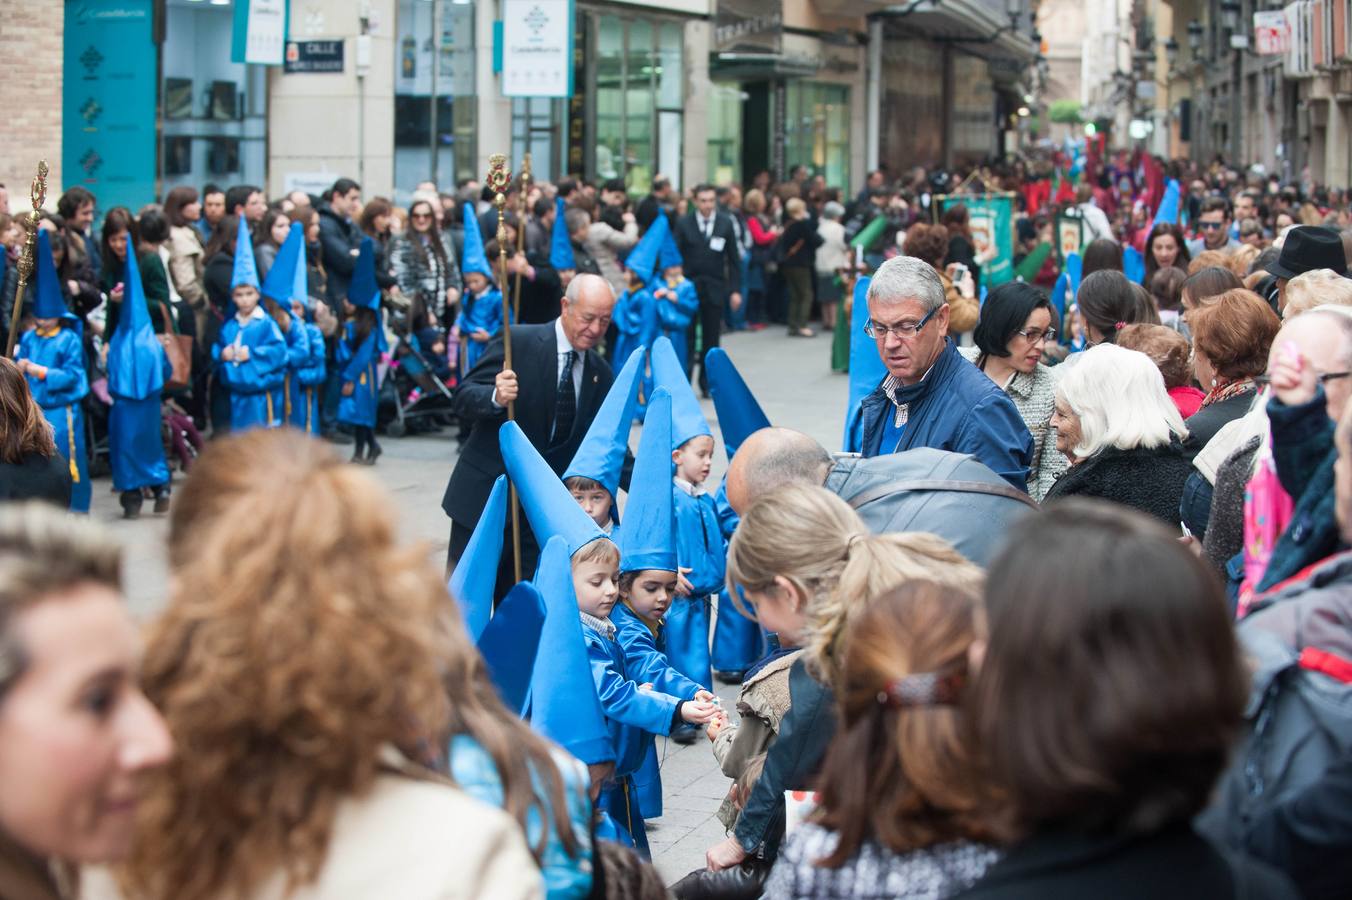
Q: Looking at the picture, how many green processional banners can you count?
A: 2